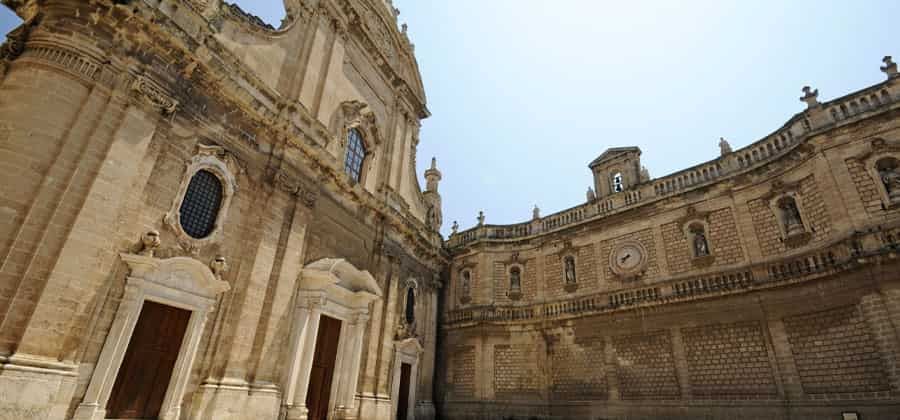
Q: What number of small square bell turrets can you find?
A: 1